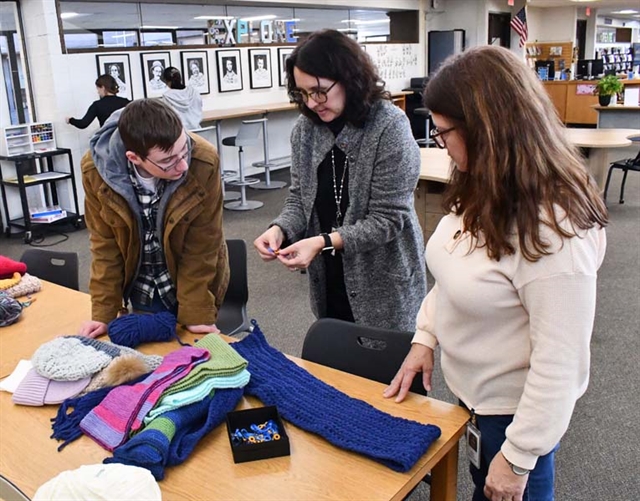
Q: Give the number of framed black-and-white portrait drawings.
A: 6